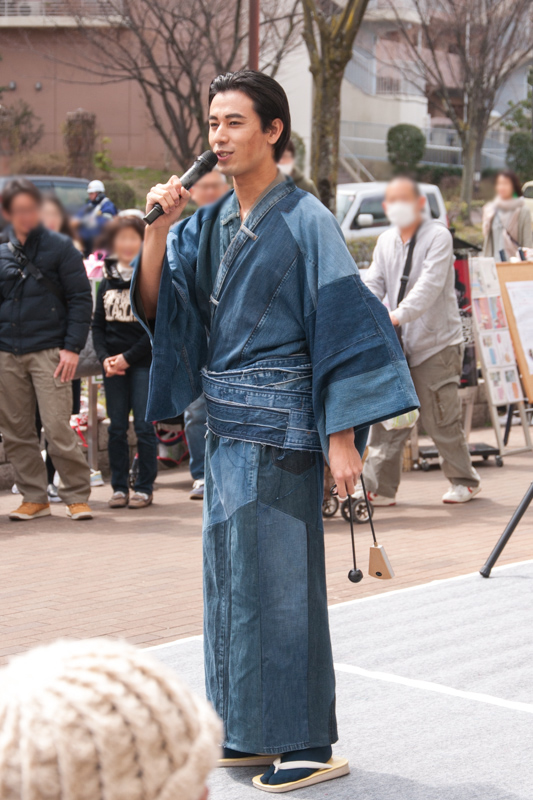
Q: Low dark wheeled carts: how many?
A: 1